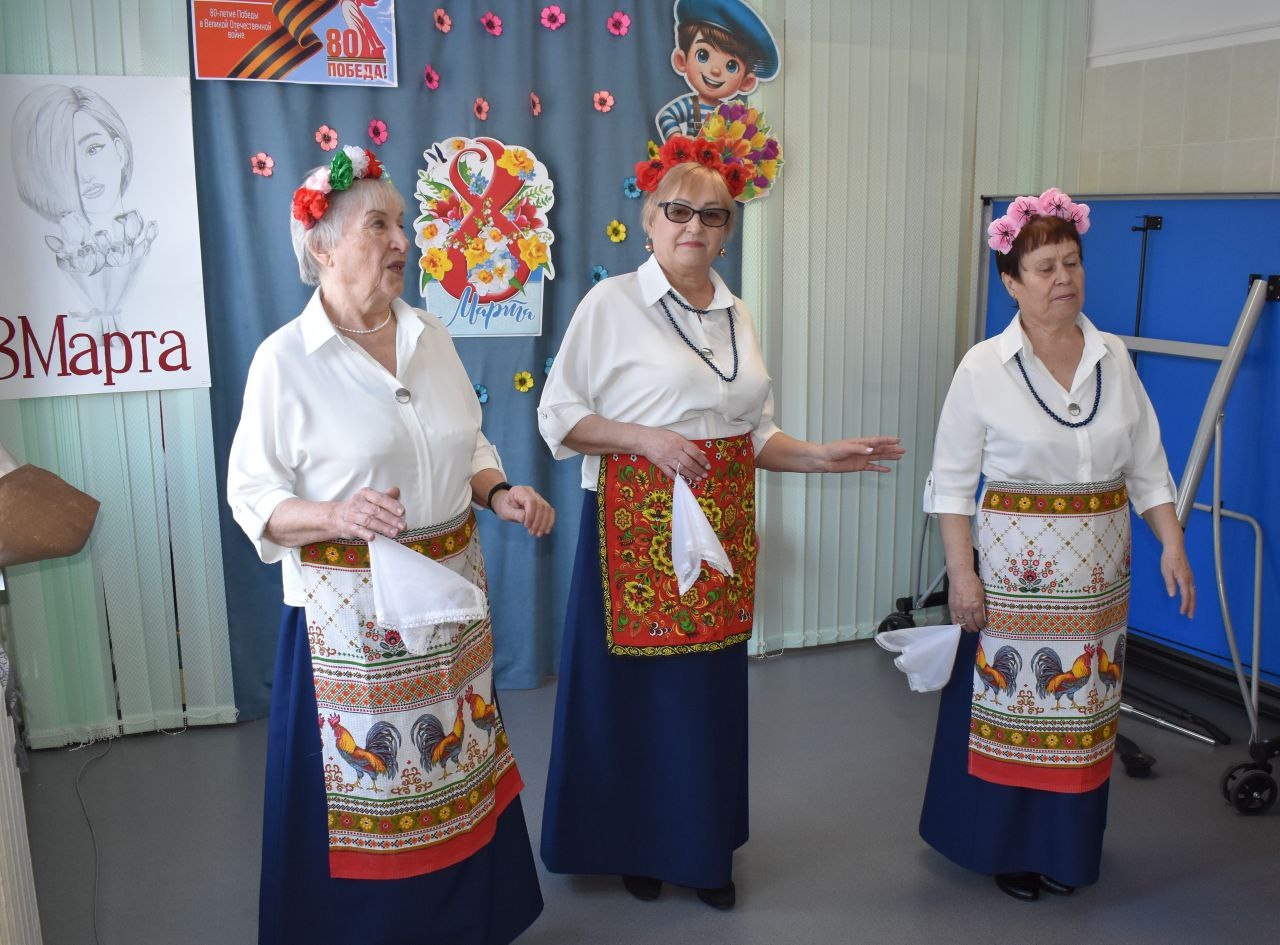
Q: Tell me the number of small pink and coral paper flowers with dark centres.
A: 11